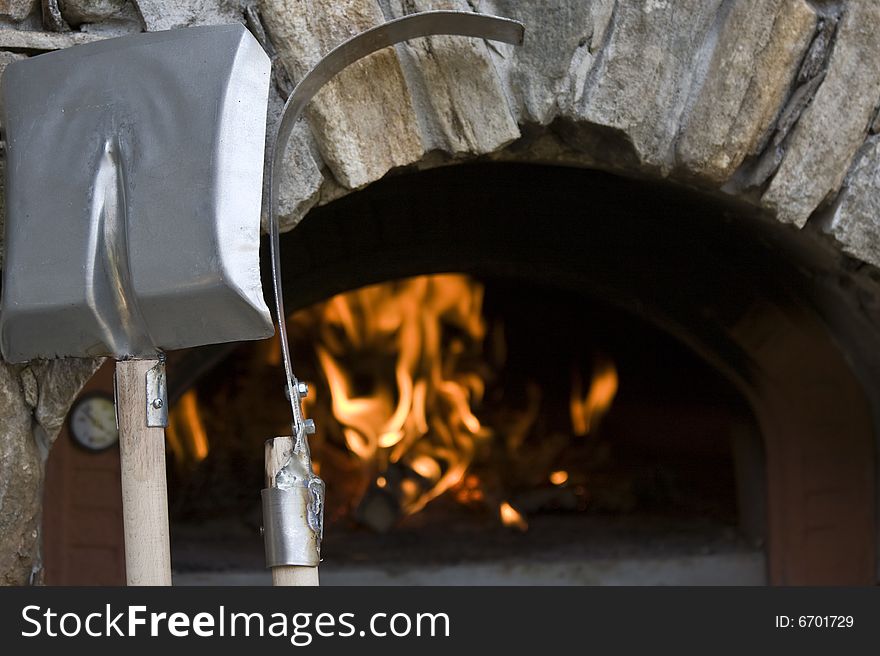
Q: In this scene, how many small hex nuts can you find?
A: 2